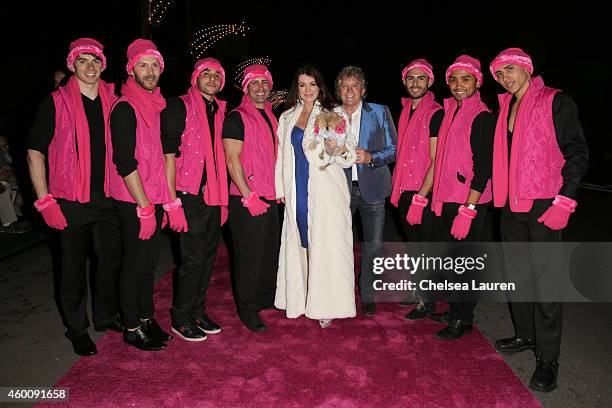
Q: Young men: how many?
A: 7